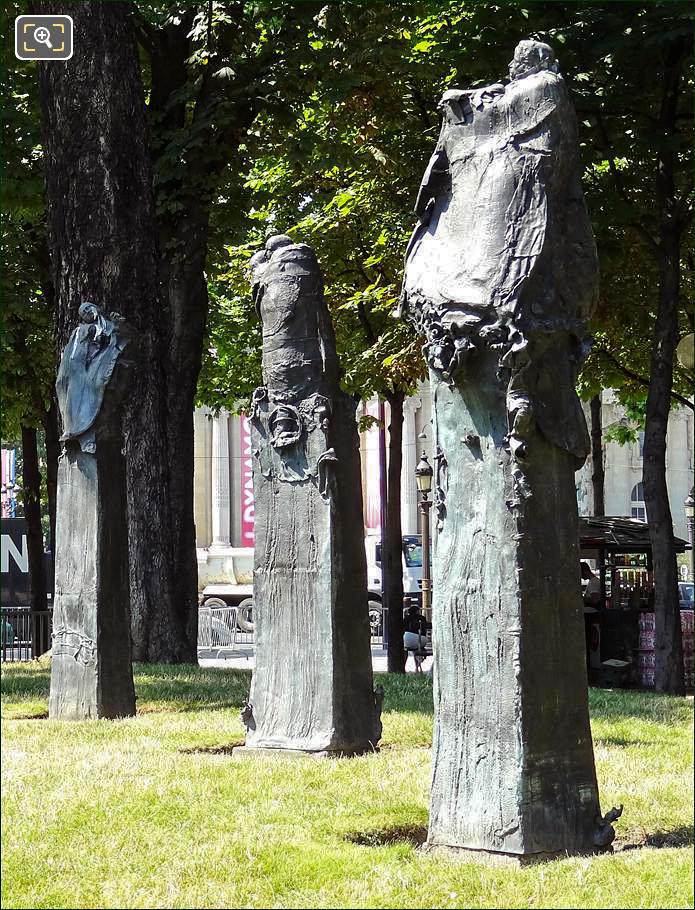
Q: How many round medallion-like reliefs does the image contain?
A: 1